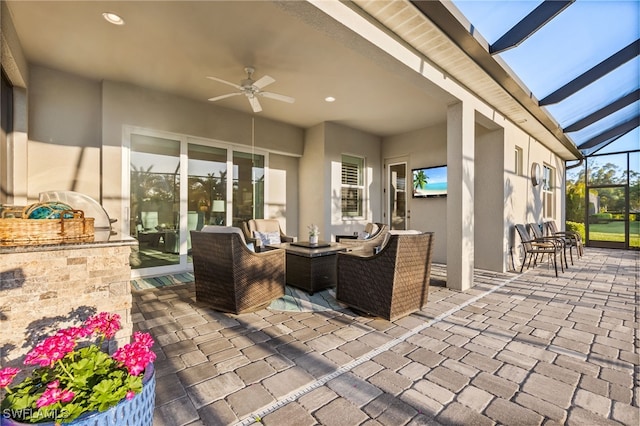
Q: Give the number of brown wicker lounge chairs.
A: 4